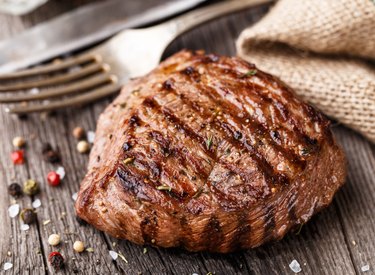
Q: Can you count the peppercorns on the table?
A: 13